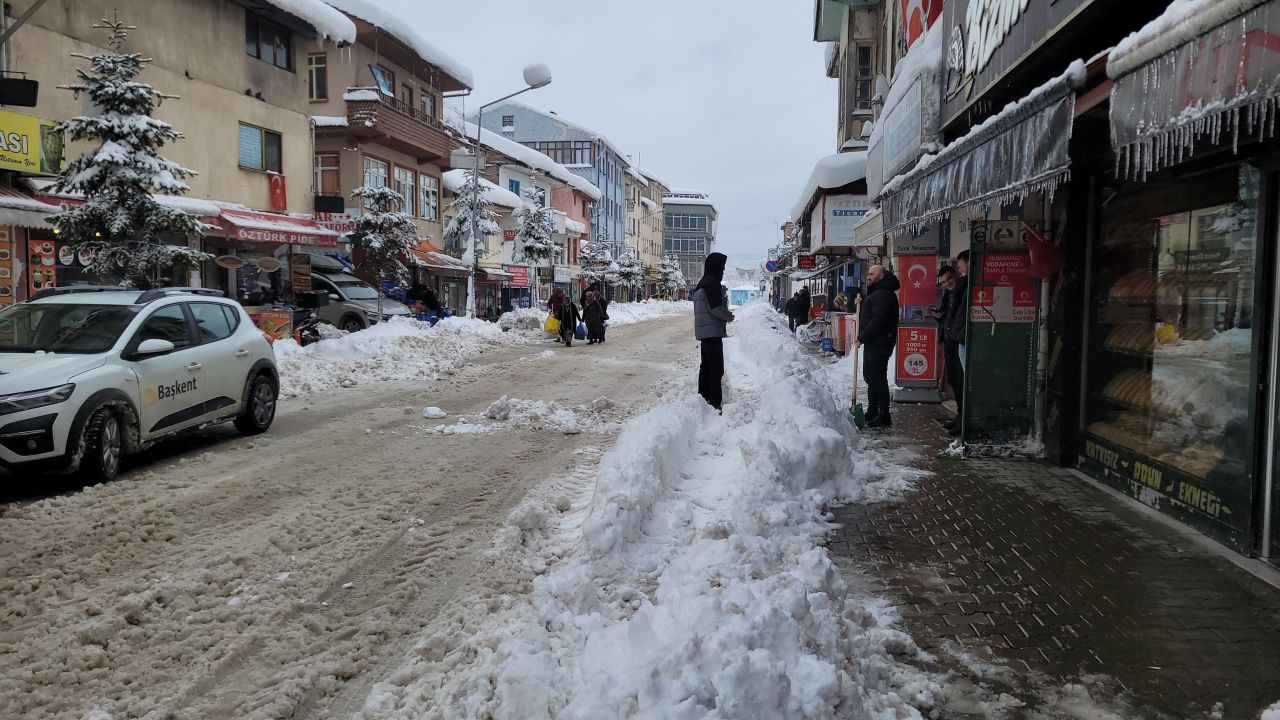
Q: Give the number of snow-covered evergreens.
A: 7